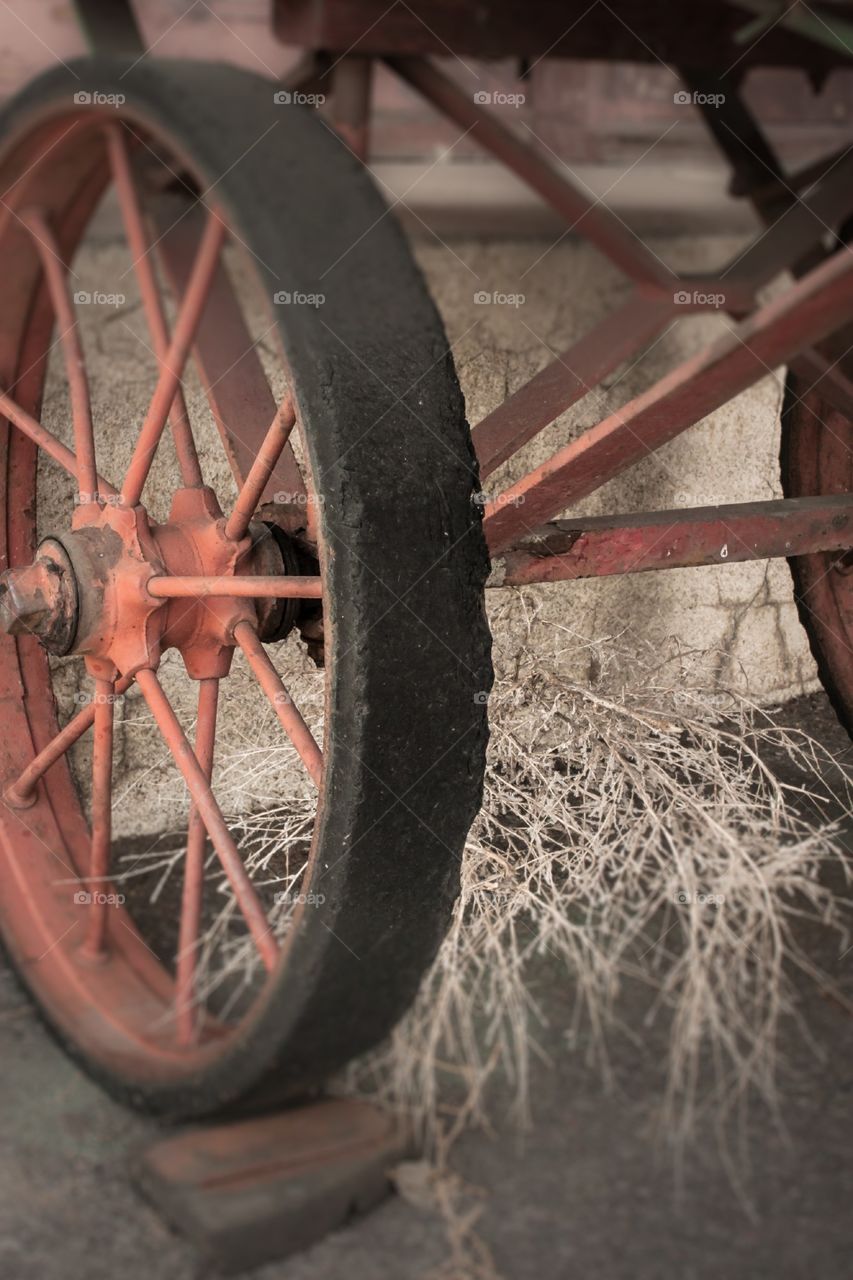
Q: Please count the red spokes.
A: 11